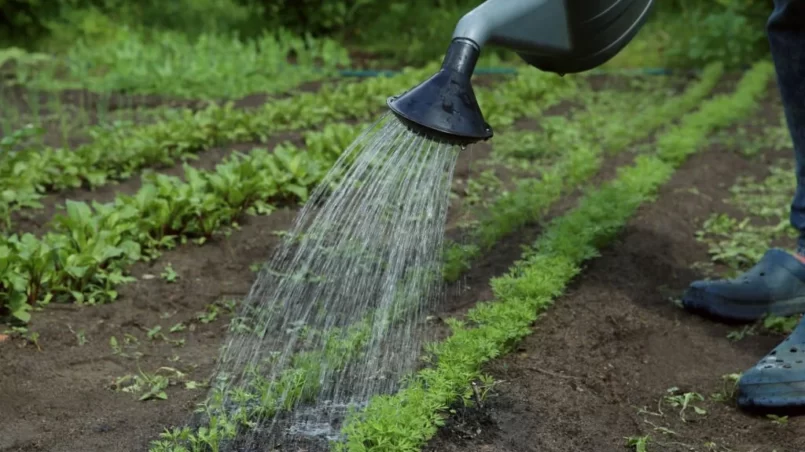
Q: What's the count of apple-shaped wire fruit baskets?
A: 0